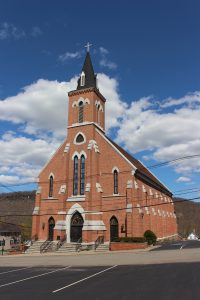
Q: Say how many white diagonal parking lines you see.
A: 3